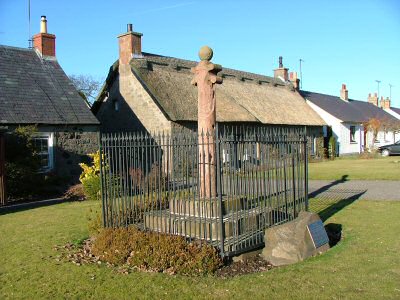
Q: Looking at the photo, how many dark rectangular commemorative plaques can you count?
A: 1